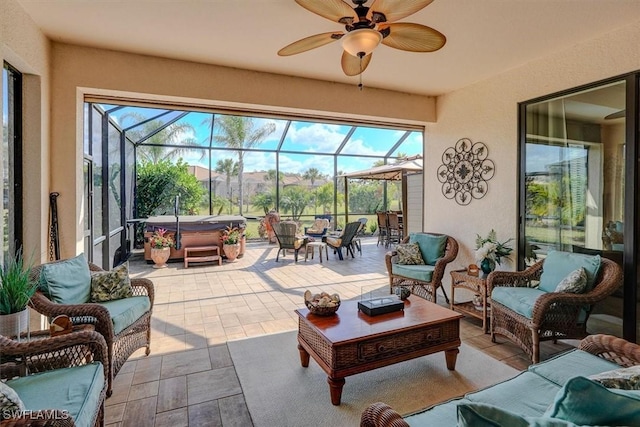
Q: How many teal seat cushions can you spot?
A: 7